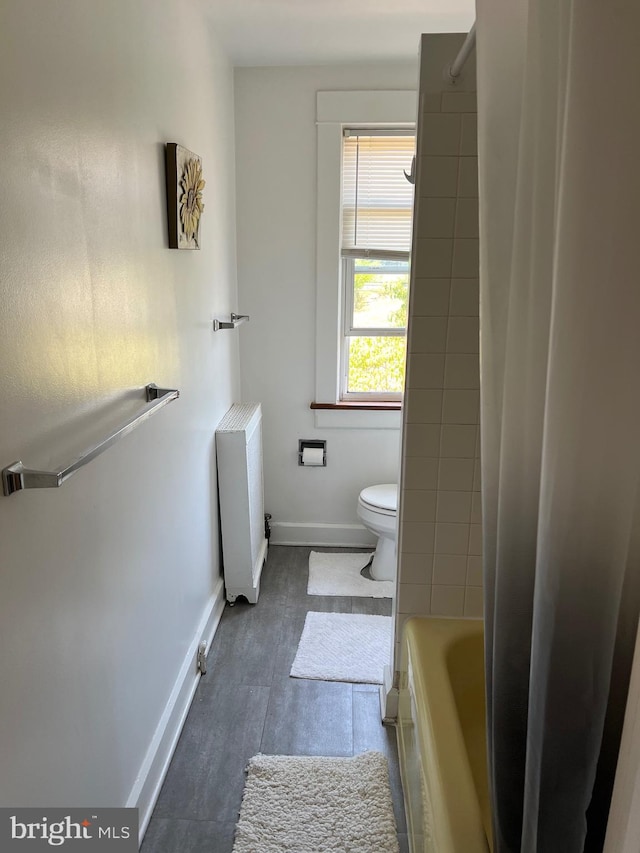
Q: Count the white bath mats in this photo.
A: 3